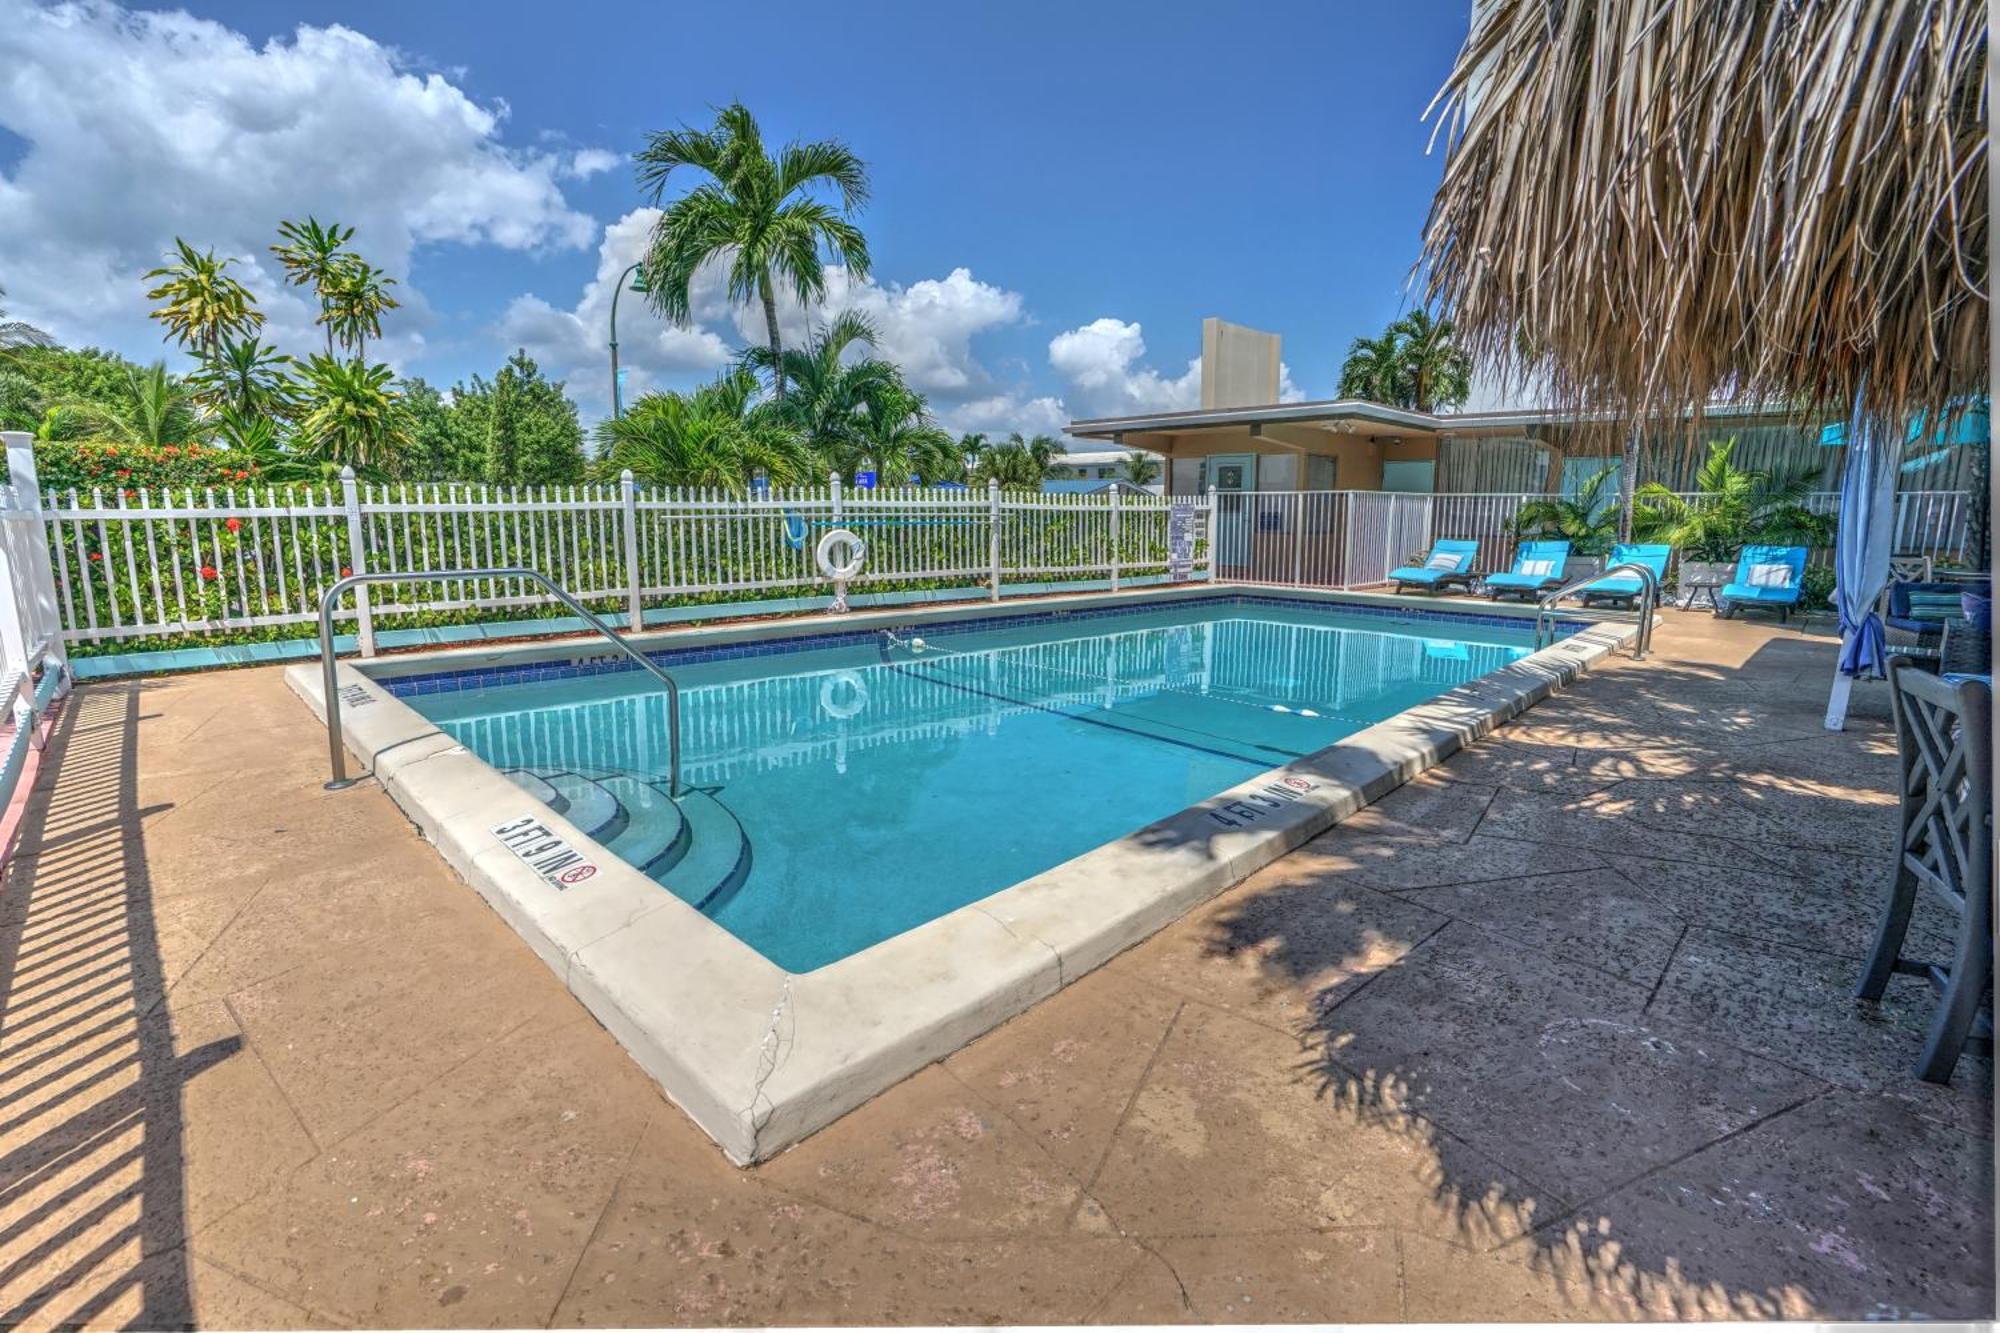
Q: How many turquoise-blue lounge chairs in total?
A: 4